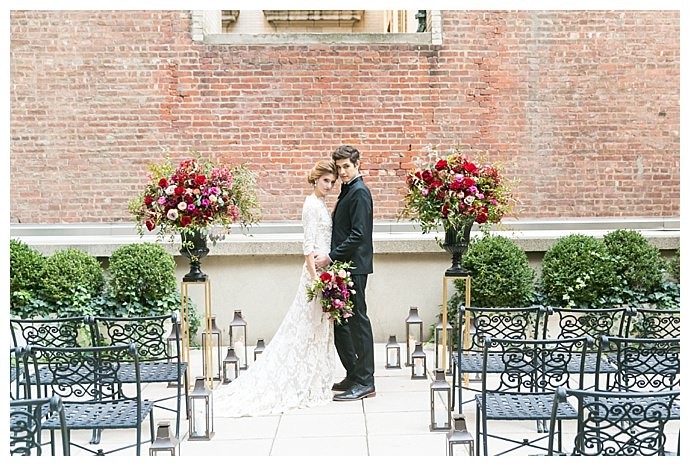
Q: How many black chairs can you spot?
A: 11